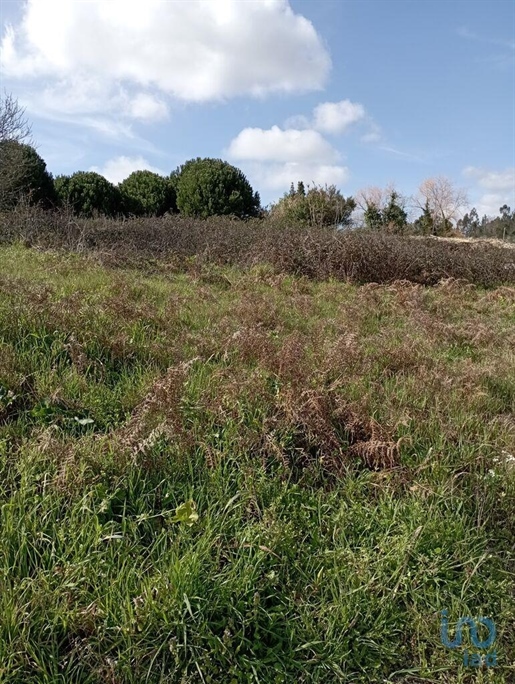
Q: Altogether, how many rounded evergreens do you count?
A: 4